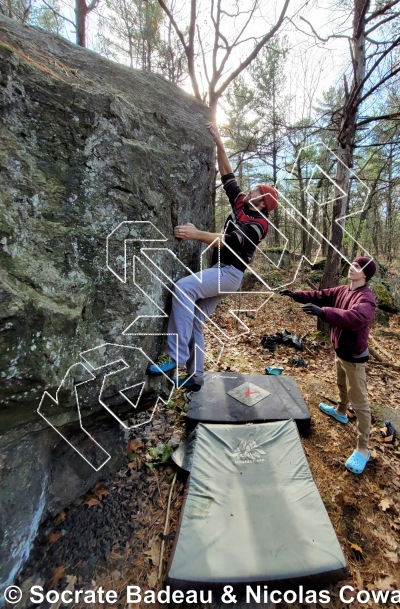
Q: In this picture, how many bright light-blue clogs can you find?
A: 2